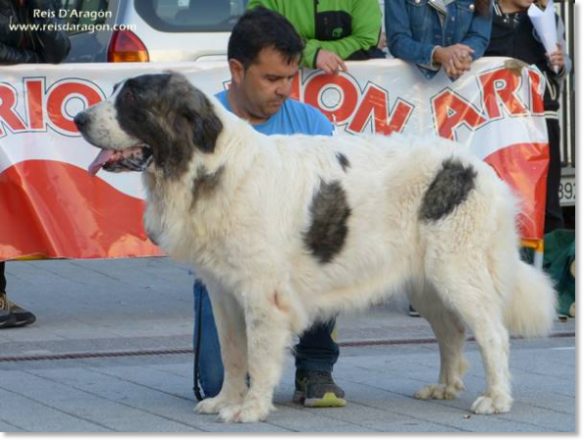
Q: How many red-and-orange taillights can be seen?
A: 1